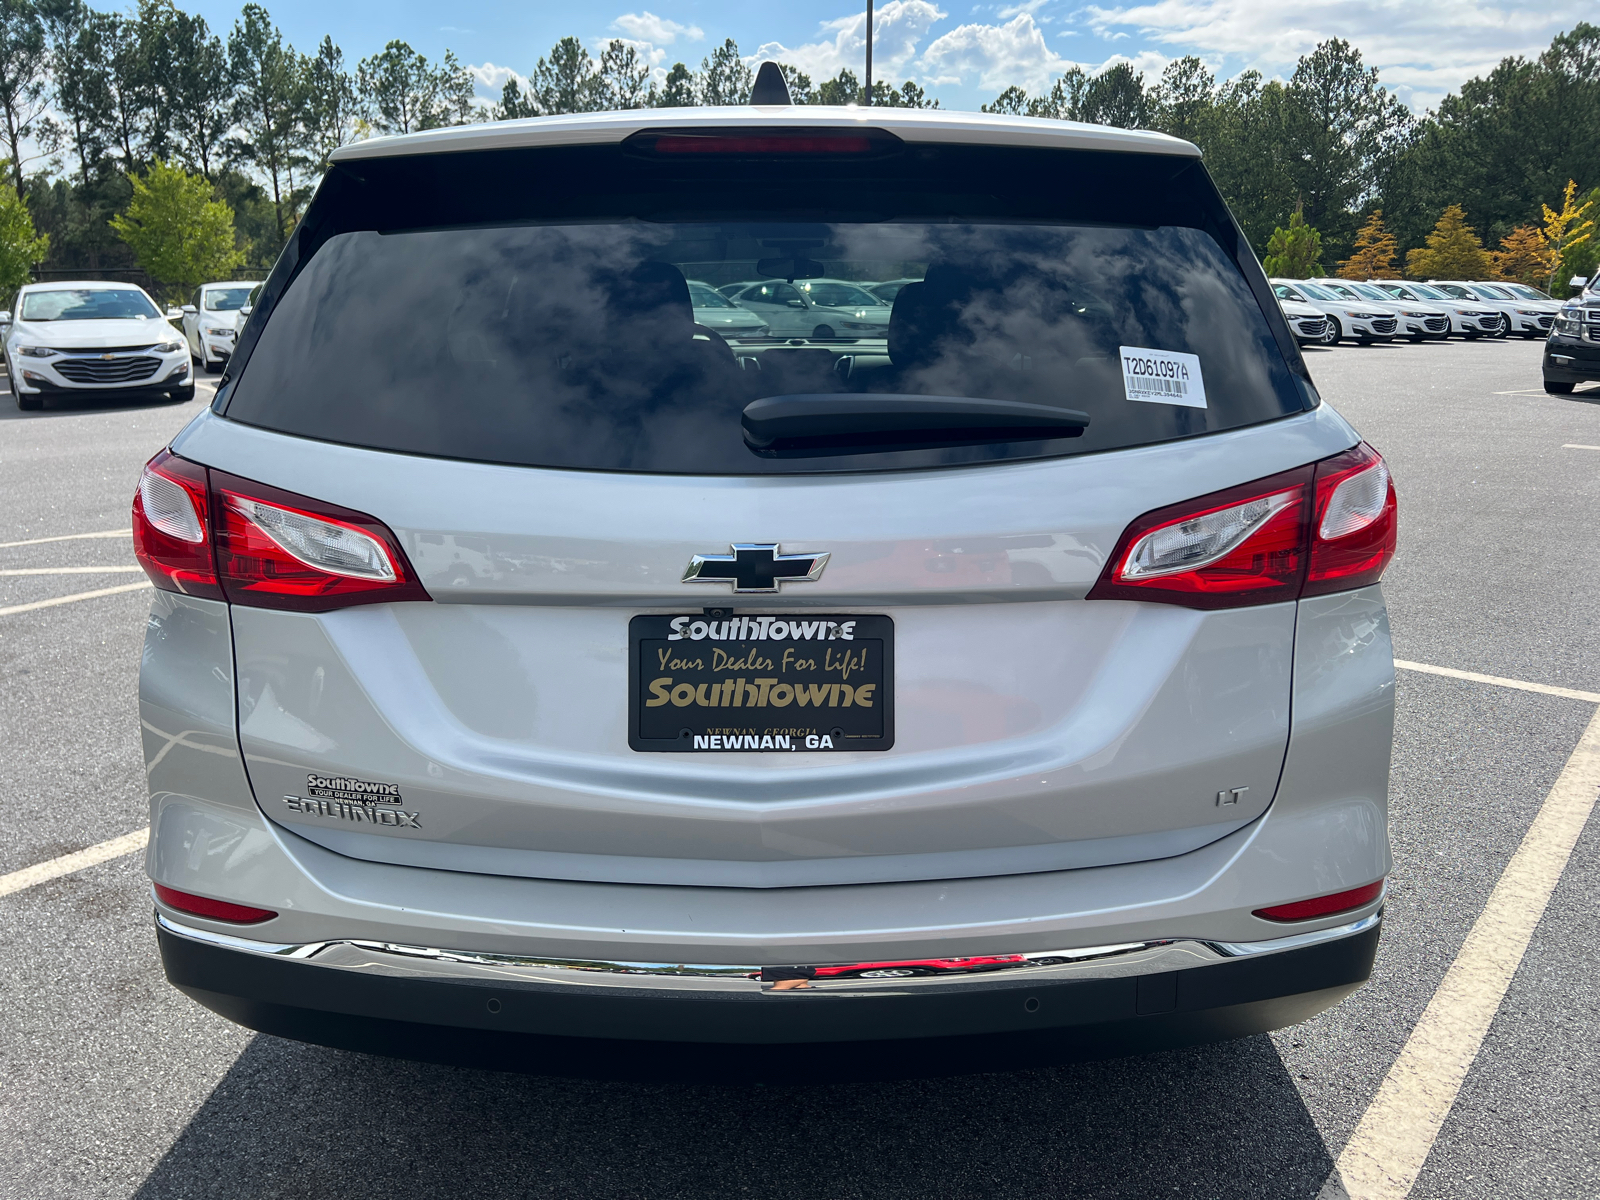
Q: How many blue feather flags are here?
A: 0